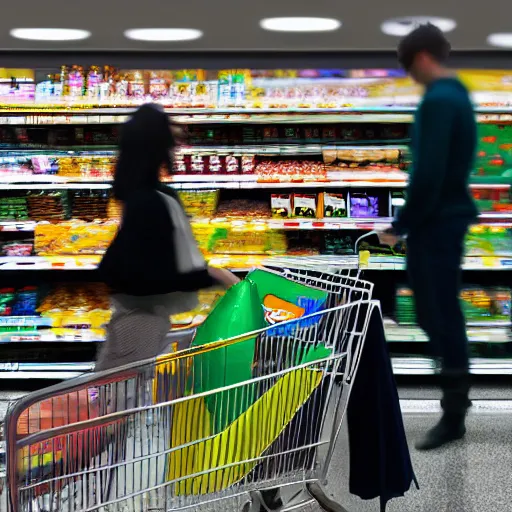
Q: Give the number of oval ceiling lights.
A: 5